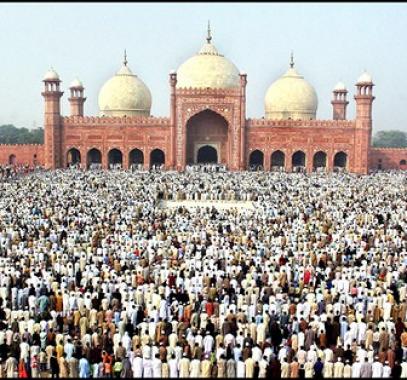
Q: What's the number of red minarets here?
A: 4